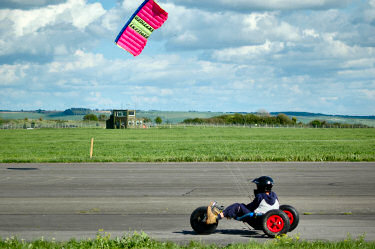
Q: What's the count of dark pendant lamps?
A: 0